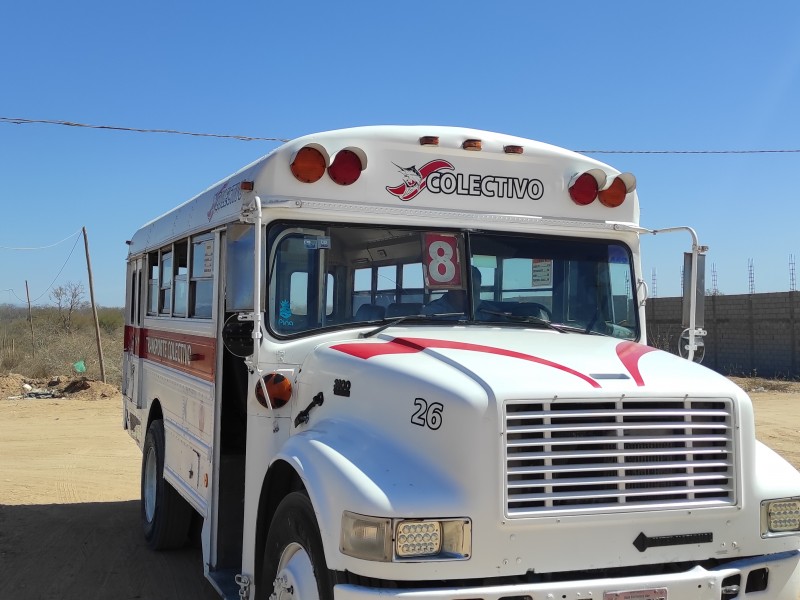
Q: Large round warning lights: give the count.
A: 4